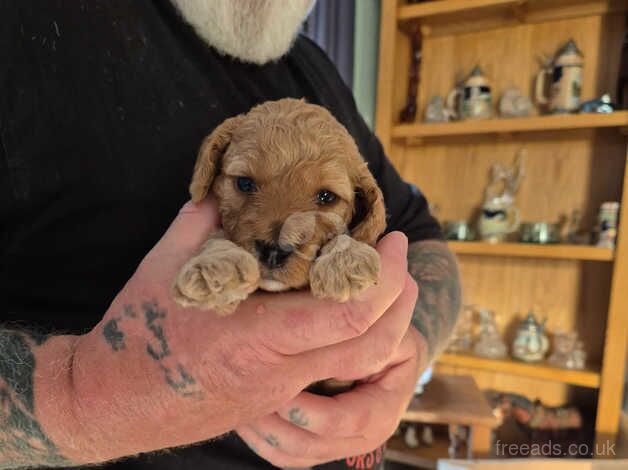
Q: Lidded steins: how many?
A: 3